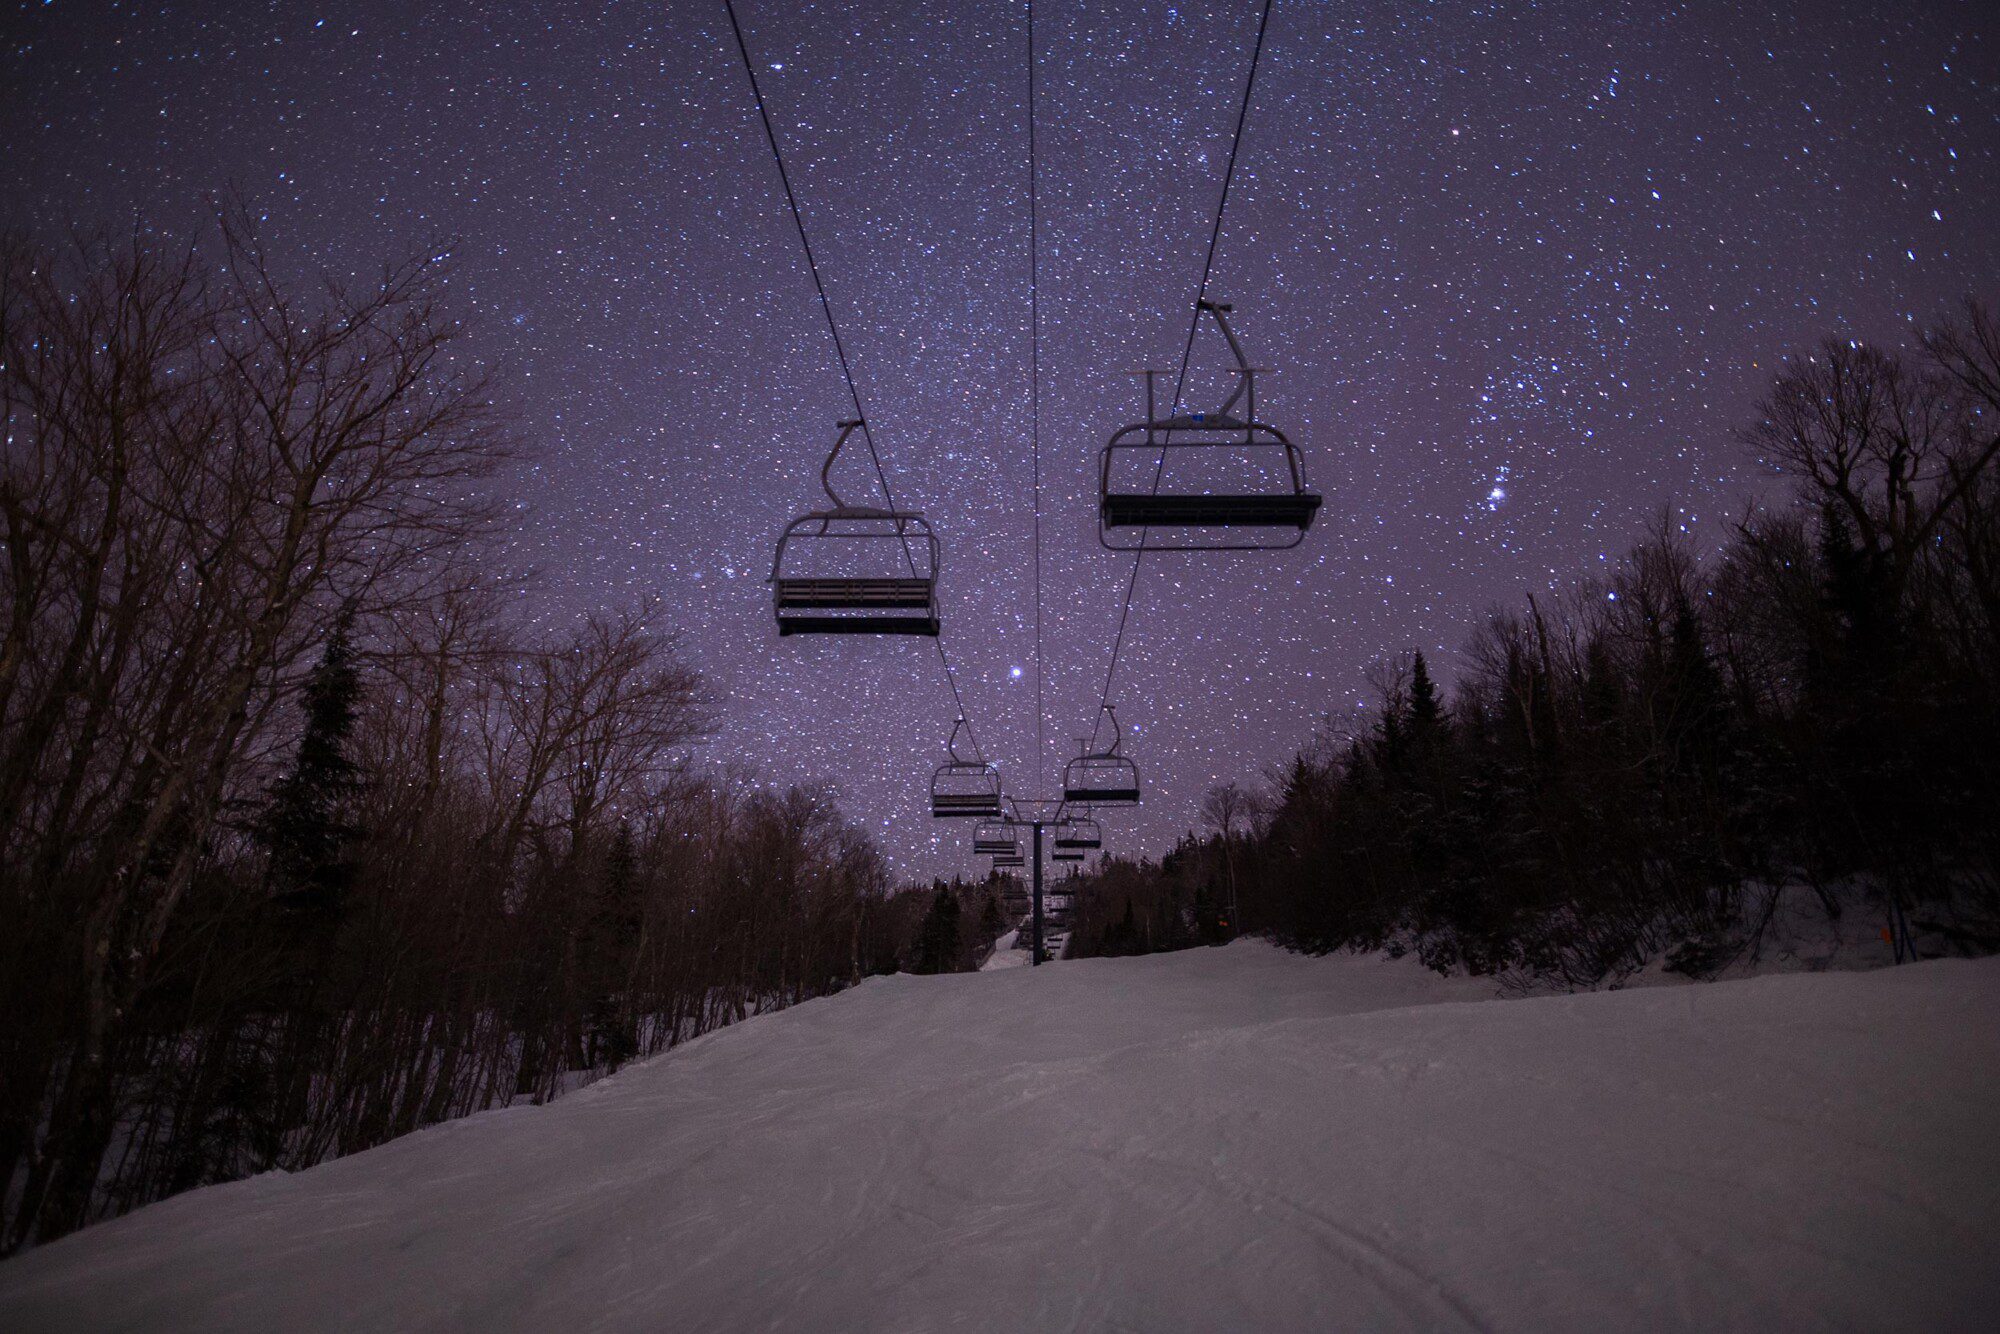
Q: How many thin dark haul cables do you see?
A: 3